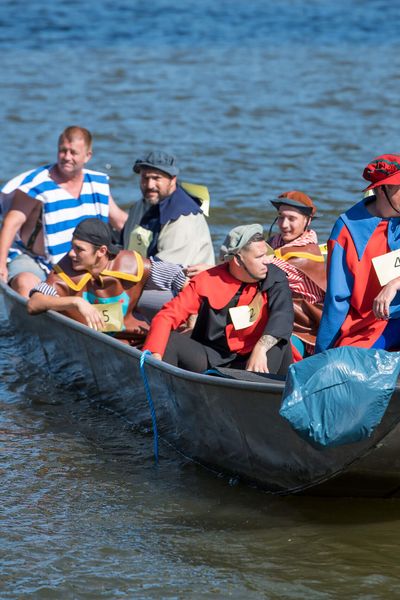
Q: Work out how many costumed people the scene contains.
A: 6